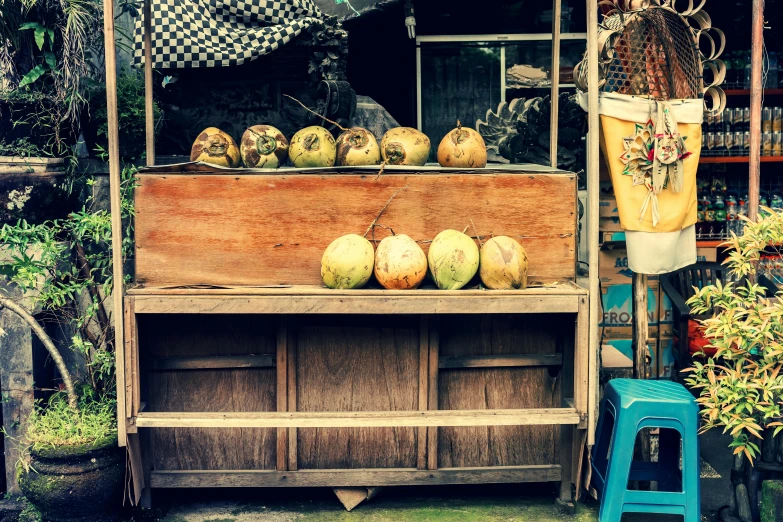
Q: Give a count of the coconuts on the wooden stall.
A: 10